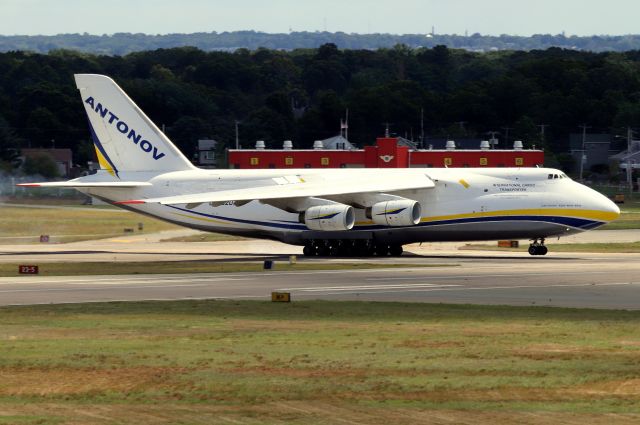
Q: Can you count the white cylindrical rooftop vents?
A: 6